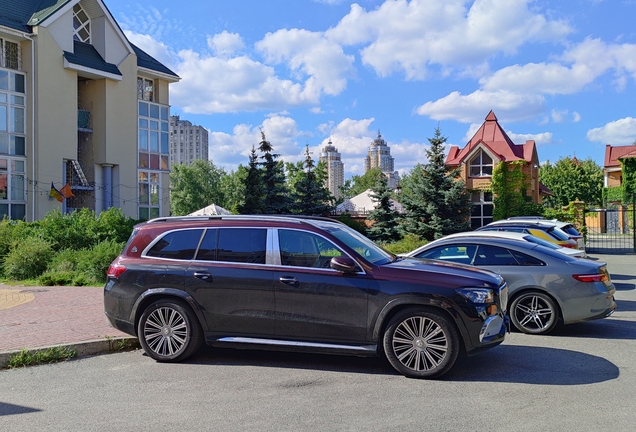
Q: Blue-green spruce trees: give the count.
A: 5